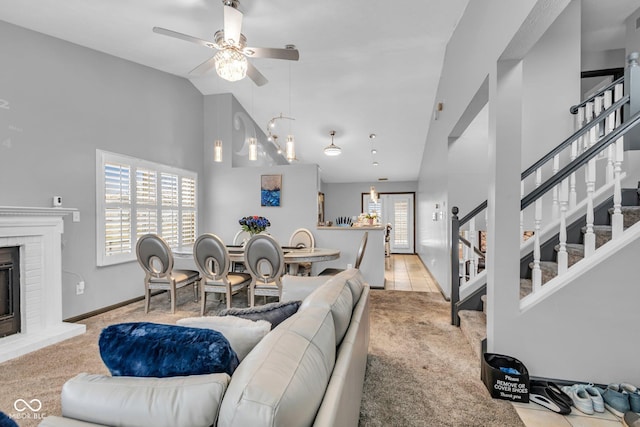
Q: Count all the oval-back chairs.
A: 6